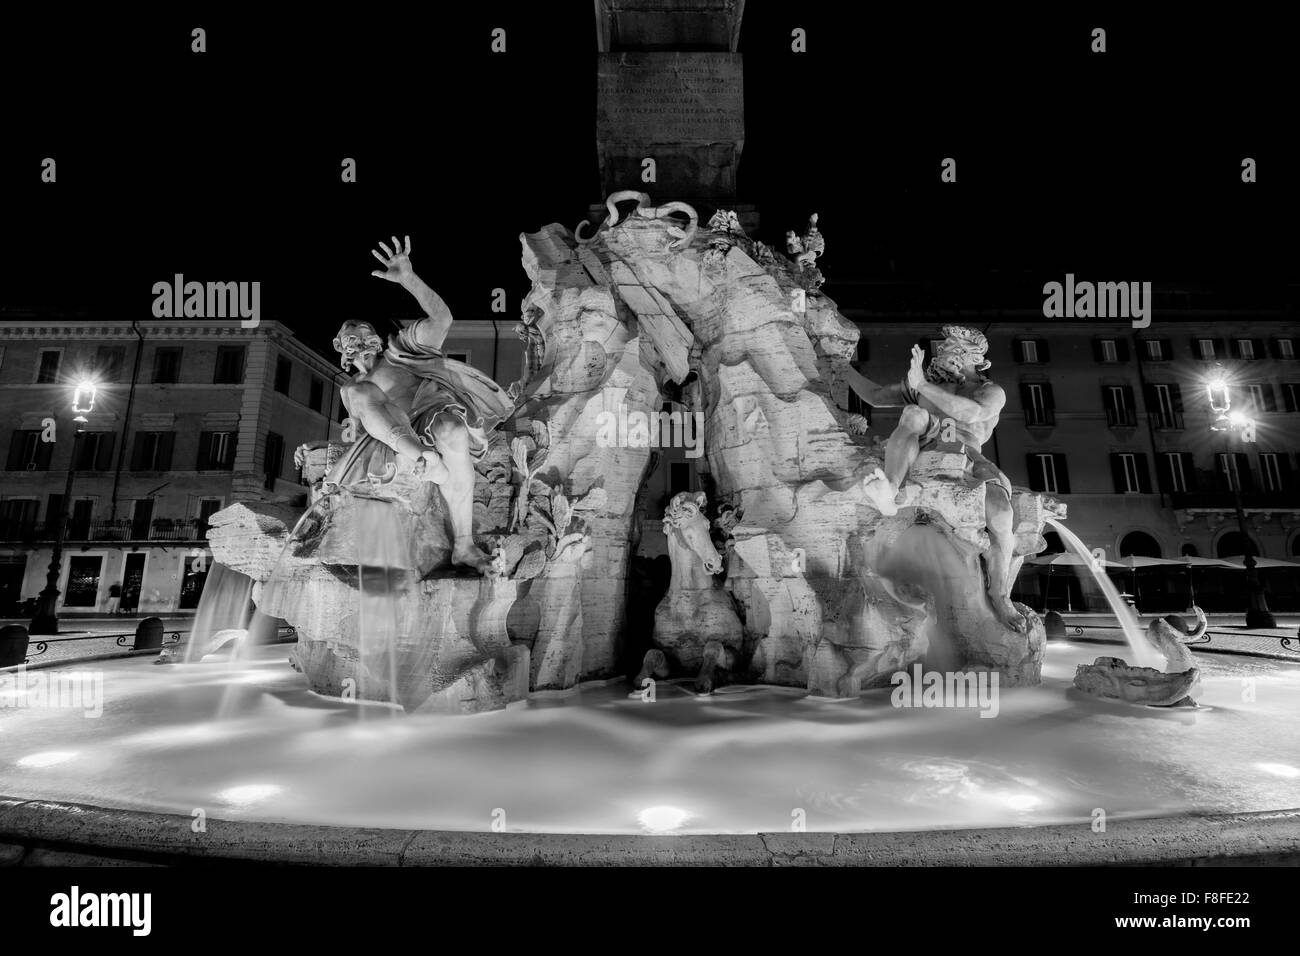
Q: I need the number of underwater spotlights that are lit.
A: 5